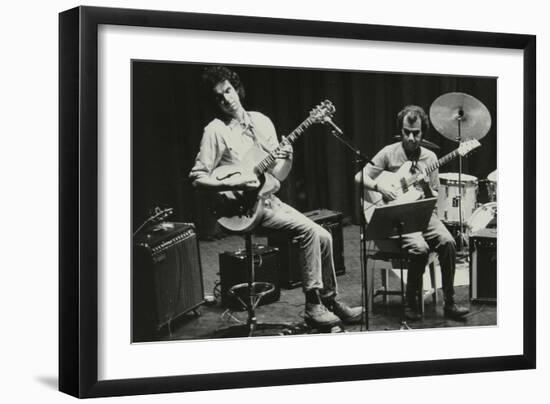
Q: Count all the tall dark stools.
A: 1